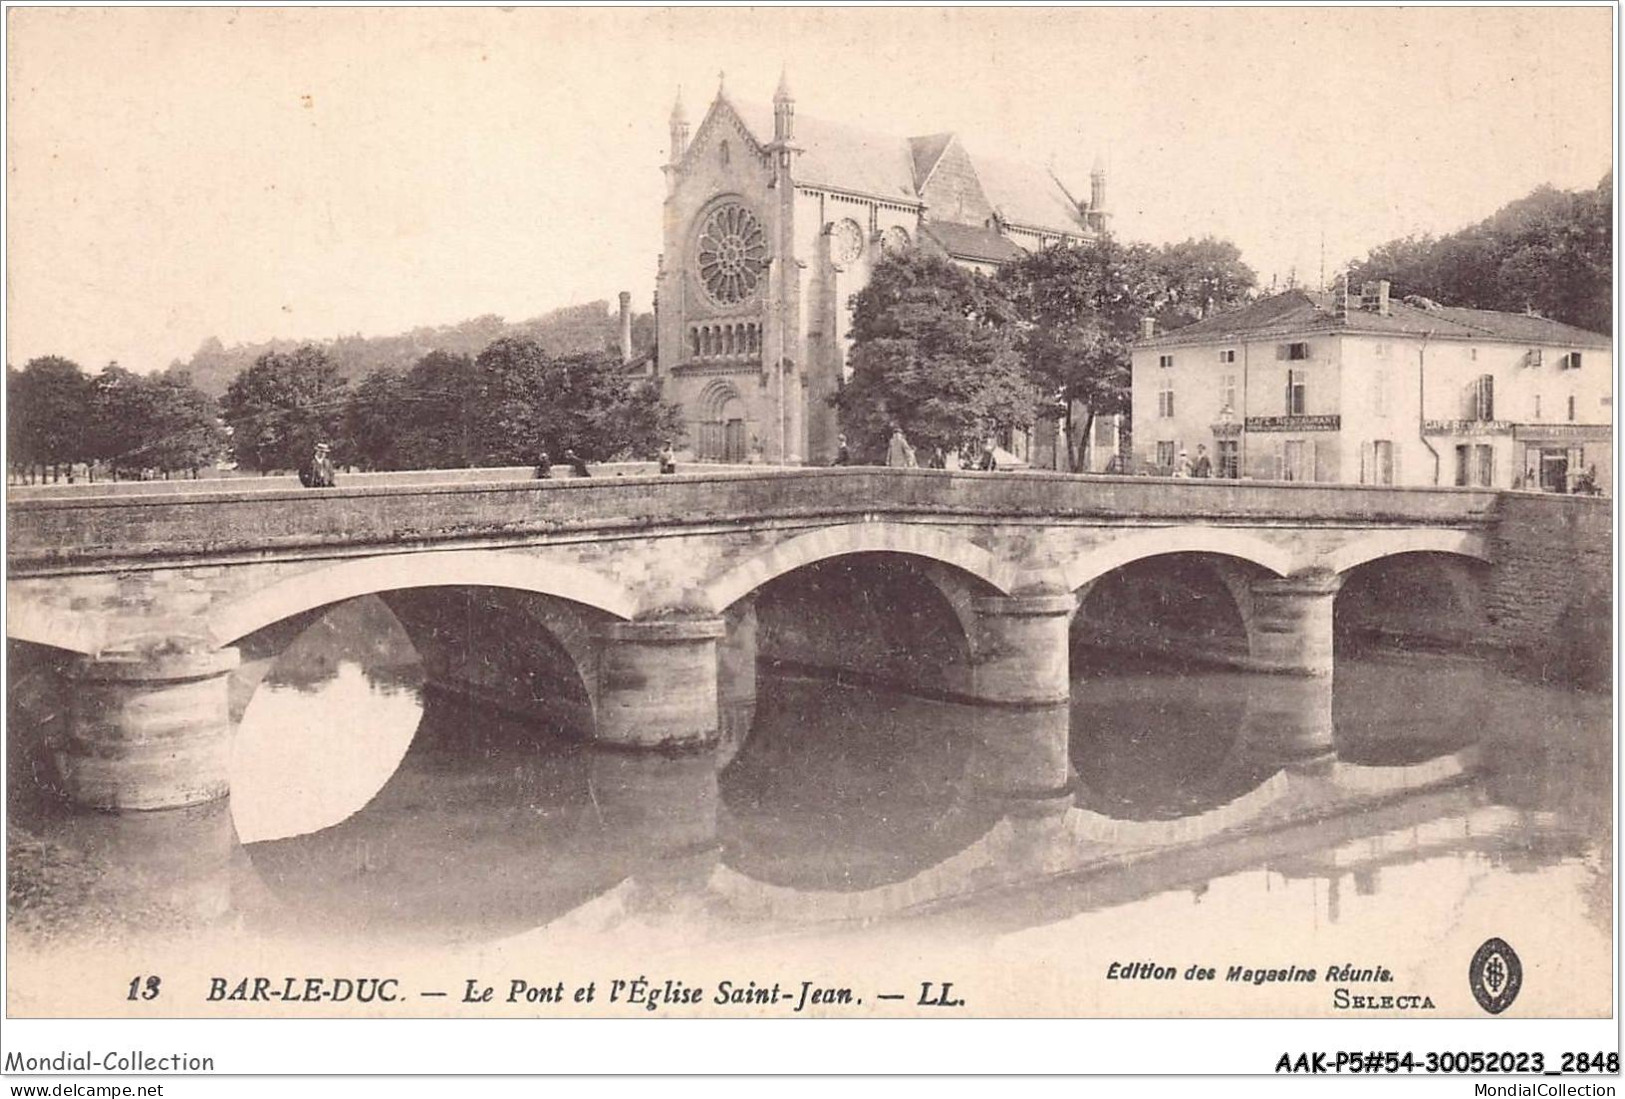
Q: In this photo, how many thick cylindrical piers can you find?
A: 4